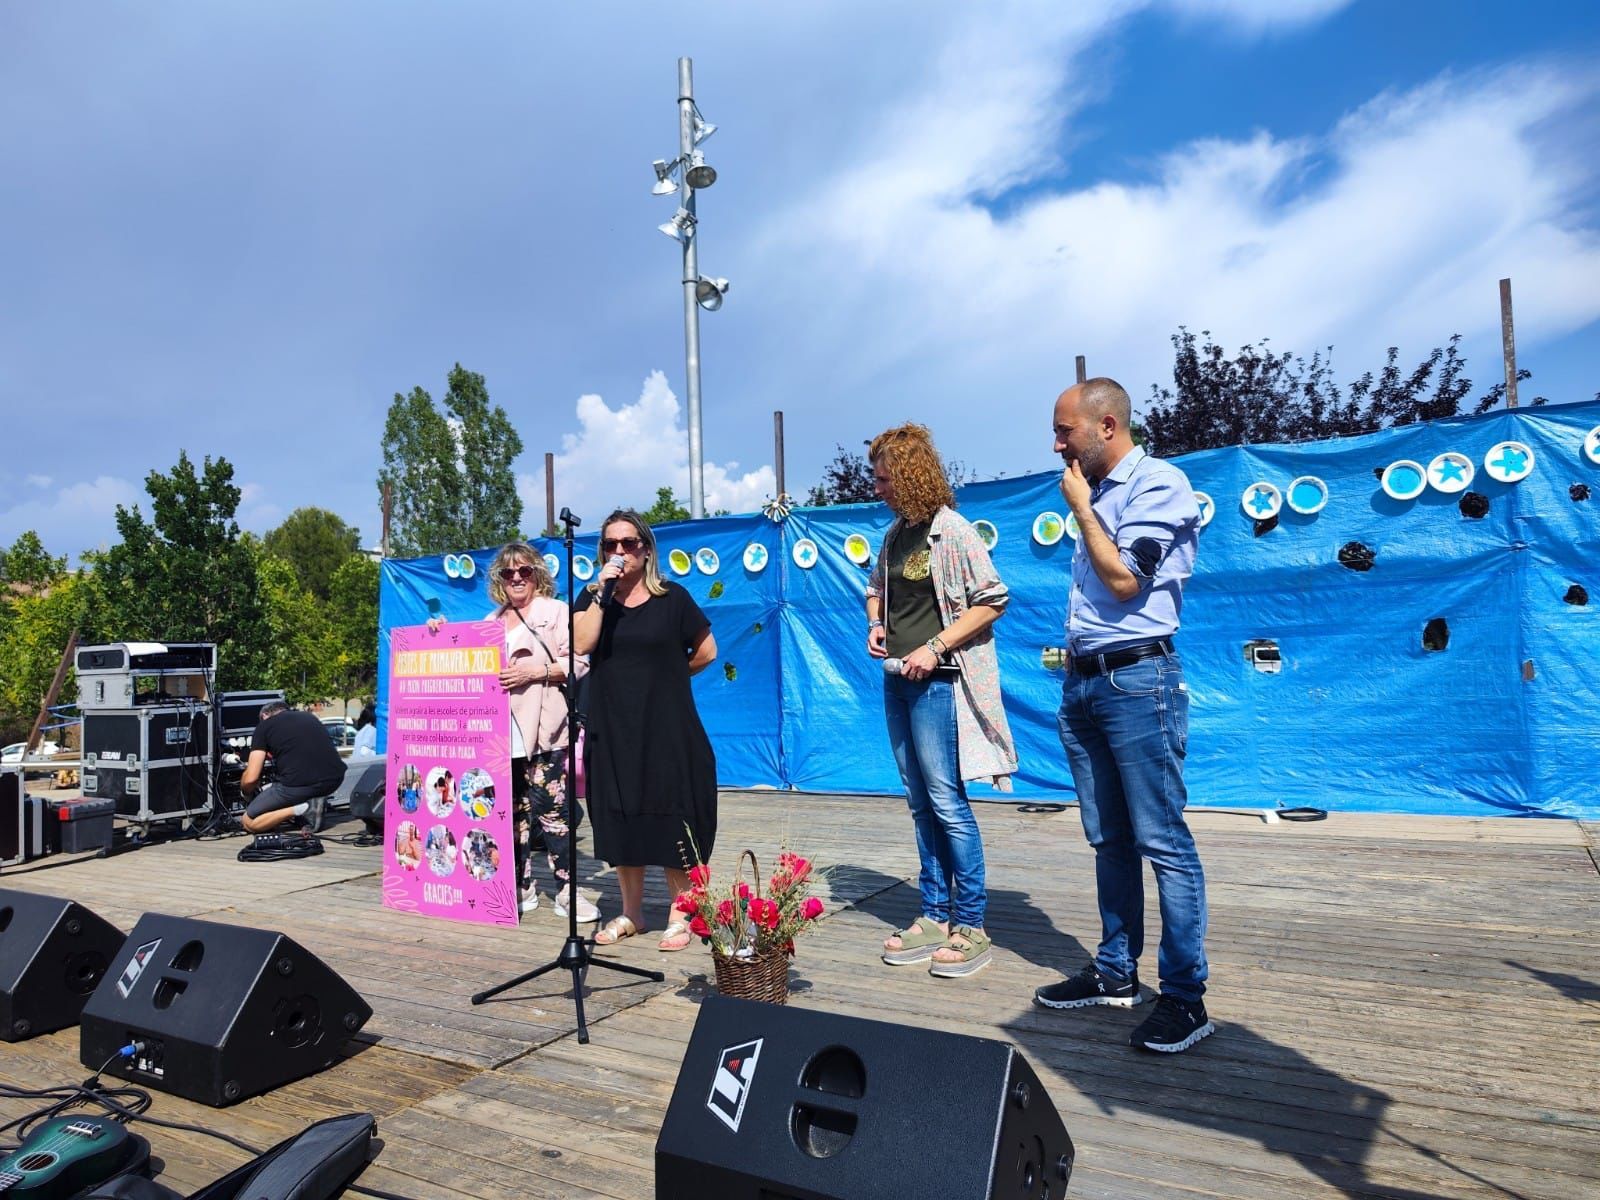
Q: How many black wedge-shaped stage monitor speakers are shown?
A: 3